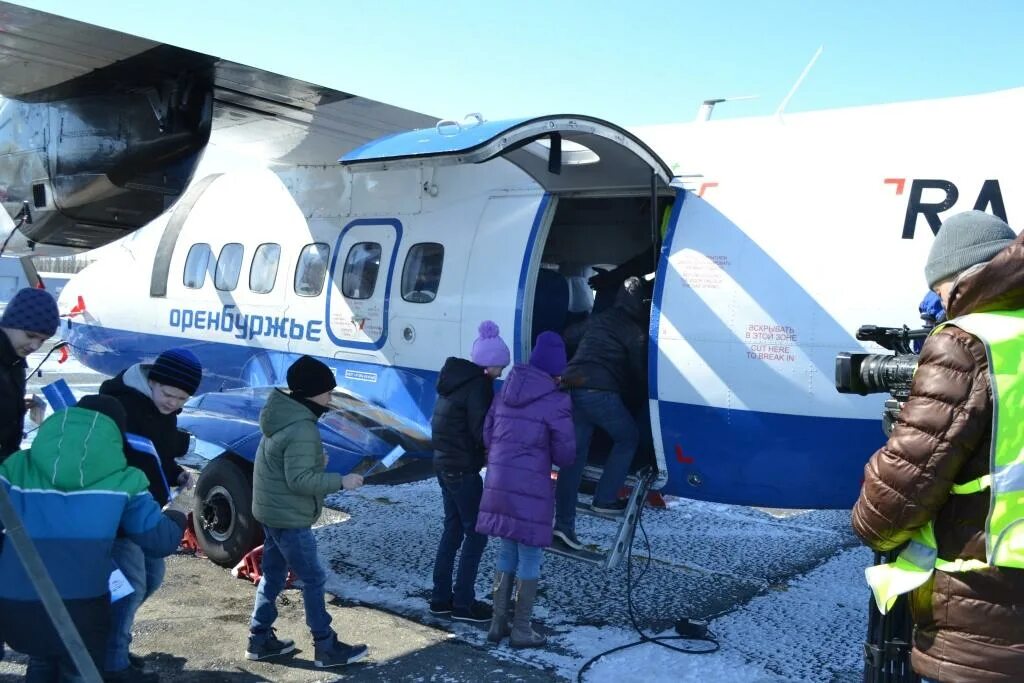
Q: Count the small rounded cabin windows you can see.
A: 6